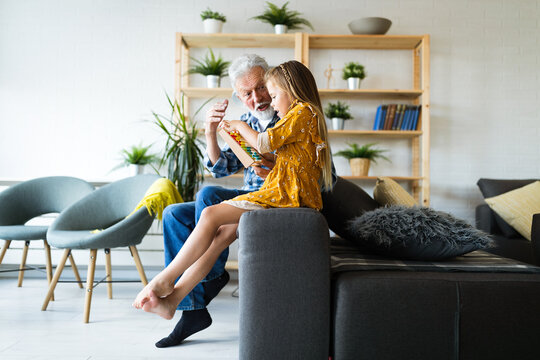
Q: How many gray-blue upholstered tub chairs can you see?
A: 2